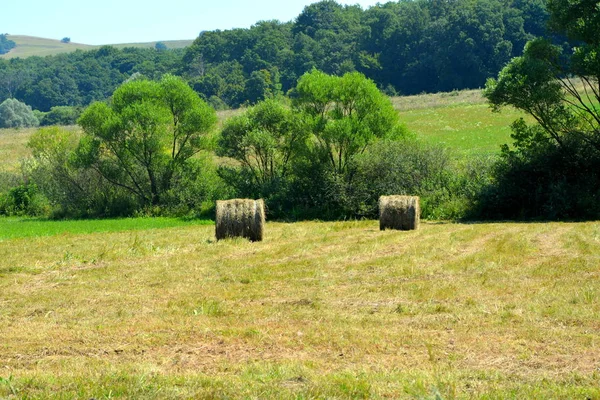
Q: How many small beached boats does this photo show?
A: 0